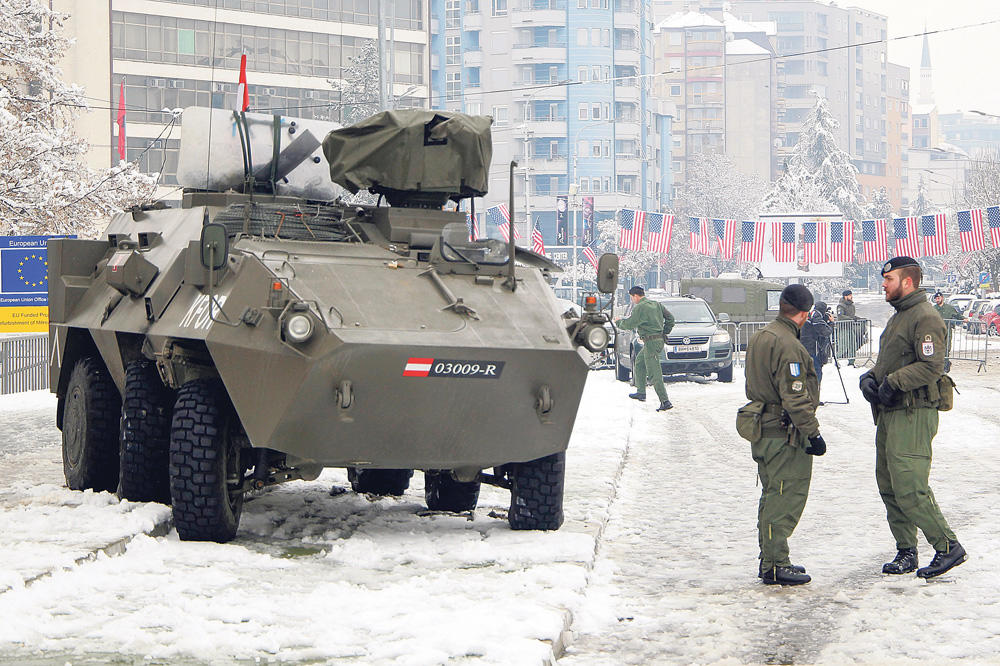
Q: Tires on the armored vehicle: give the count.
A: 6